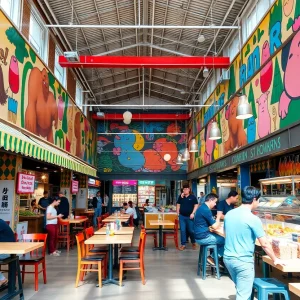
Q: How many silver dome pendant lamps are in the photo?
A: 5